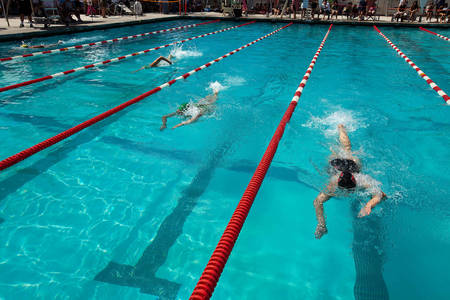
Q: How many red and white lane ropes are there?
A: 6